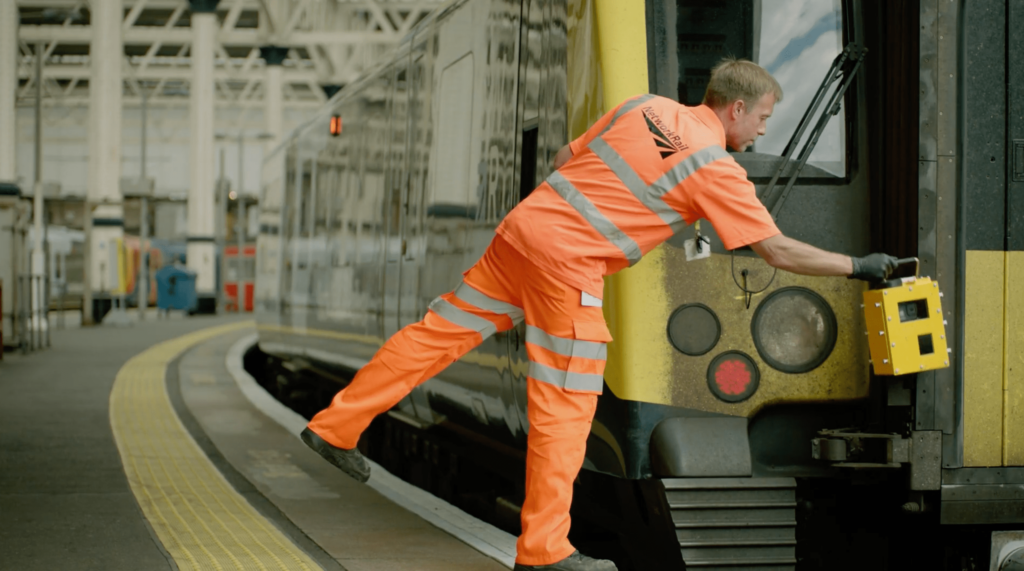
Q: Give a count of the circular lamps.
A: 3